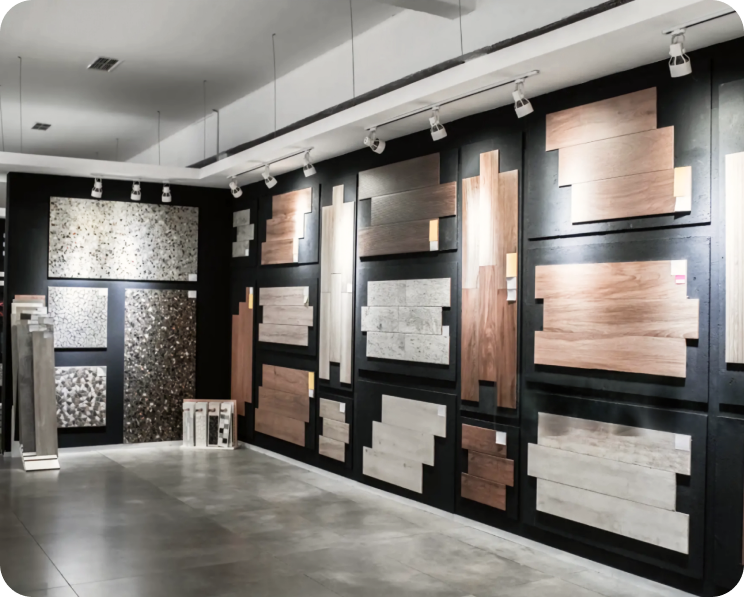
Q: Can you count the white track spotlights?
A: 10